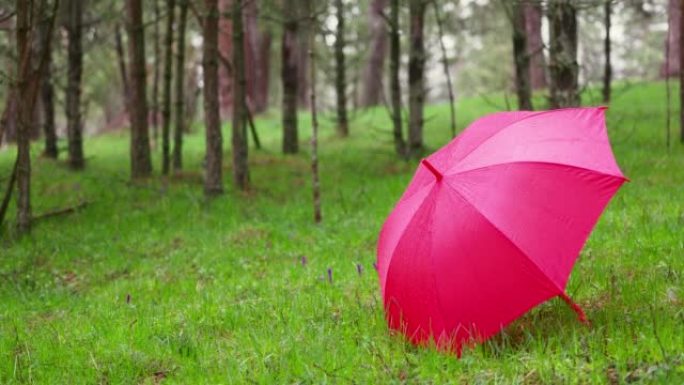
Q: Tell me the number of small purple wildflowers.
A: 5